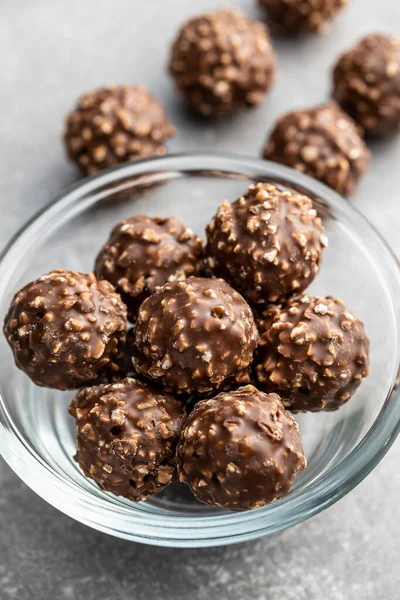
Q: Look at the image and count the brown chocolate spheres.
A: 12